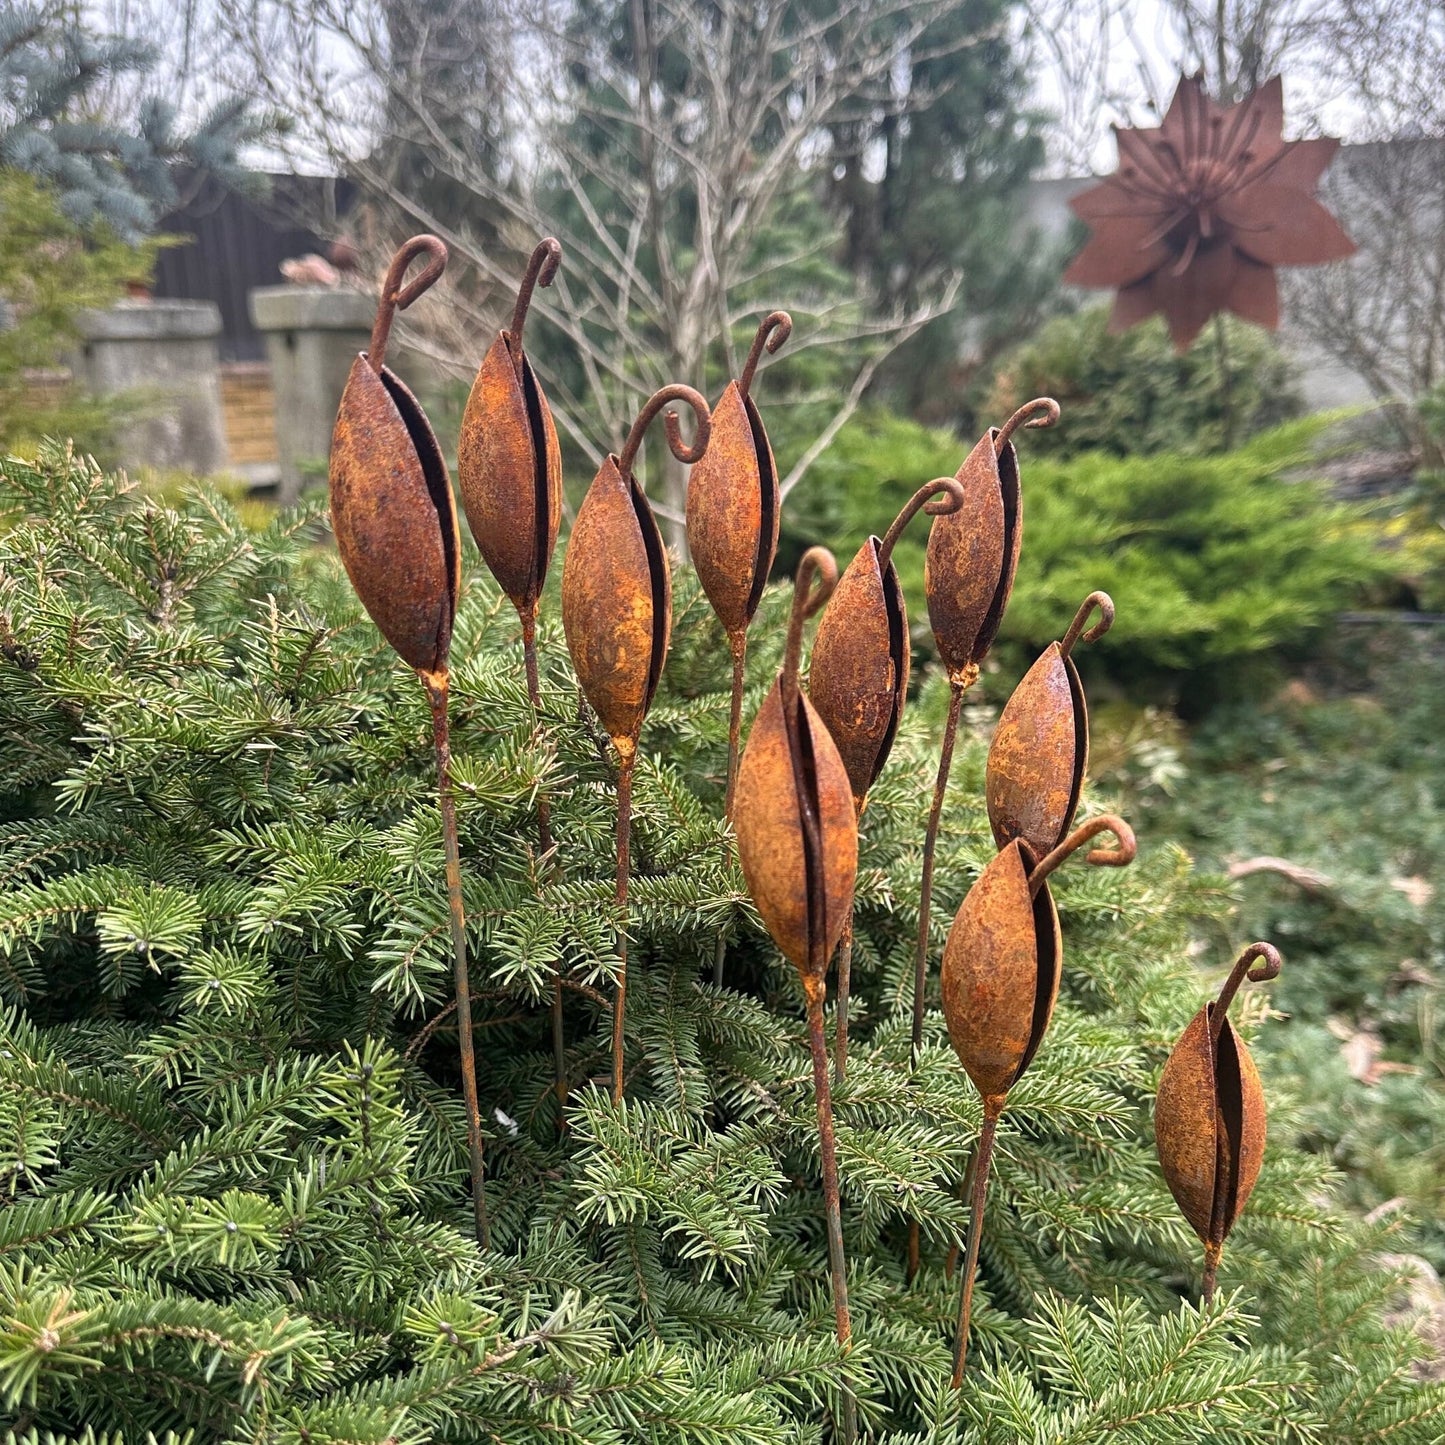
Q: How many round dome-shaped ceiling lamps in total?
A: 0